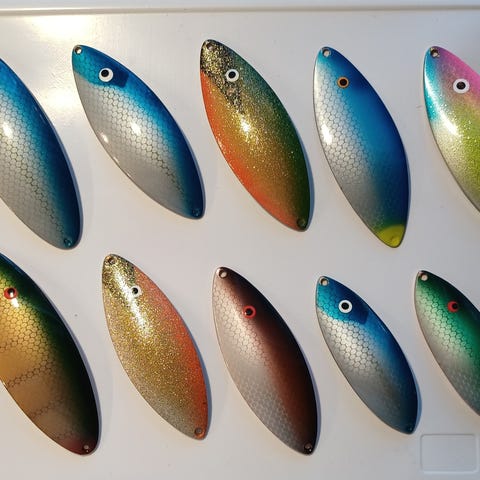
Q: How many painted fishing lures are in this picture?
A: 10